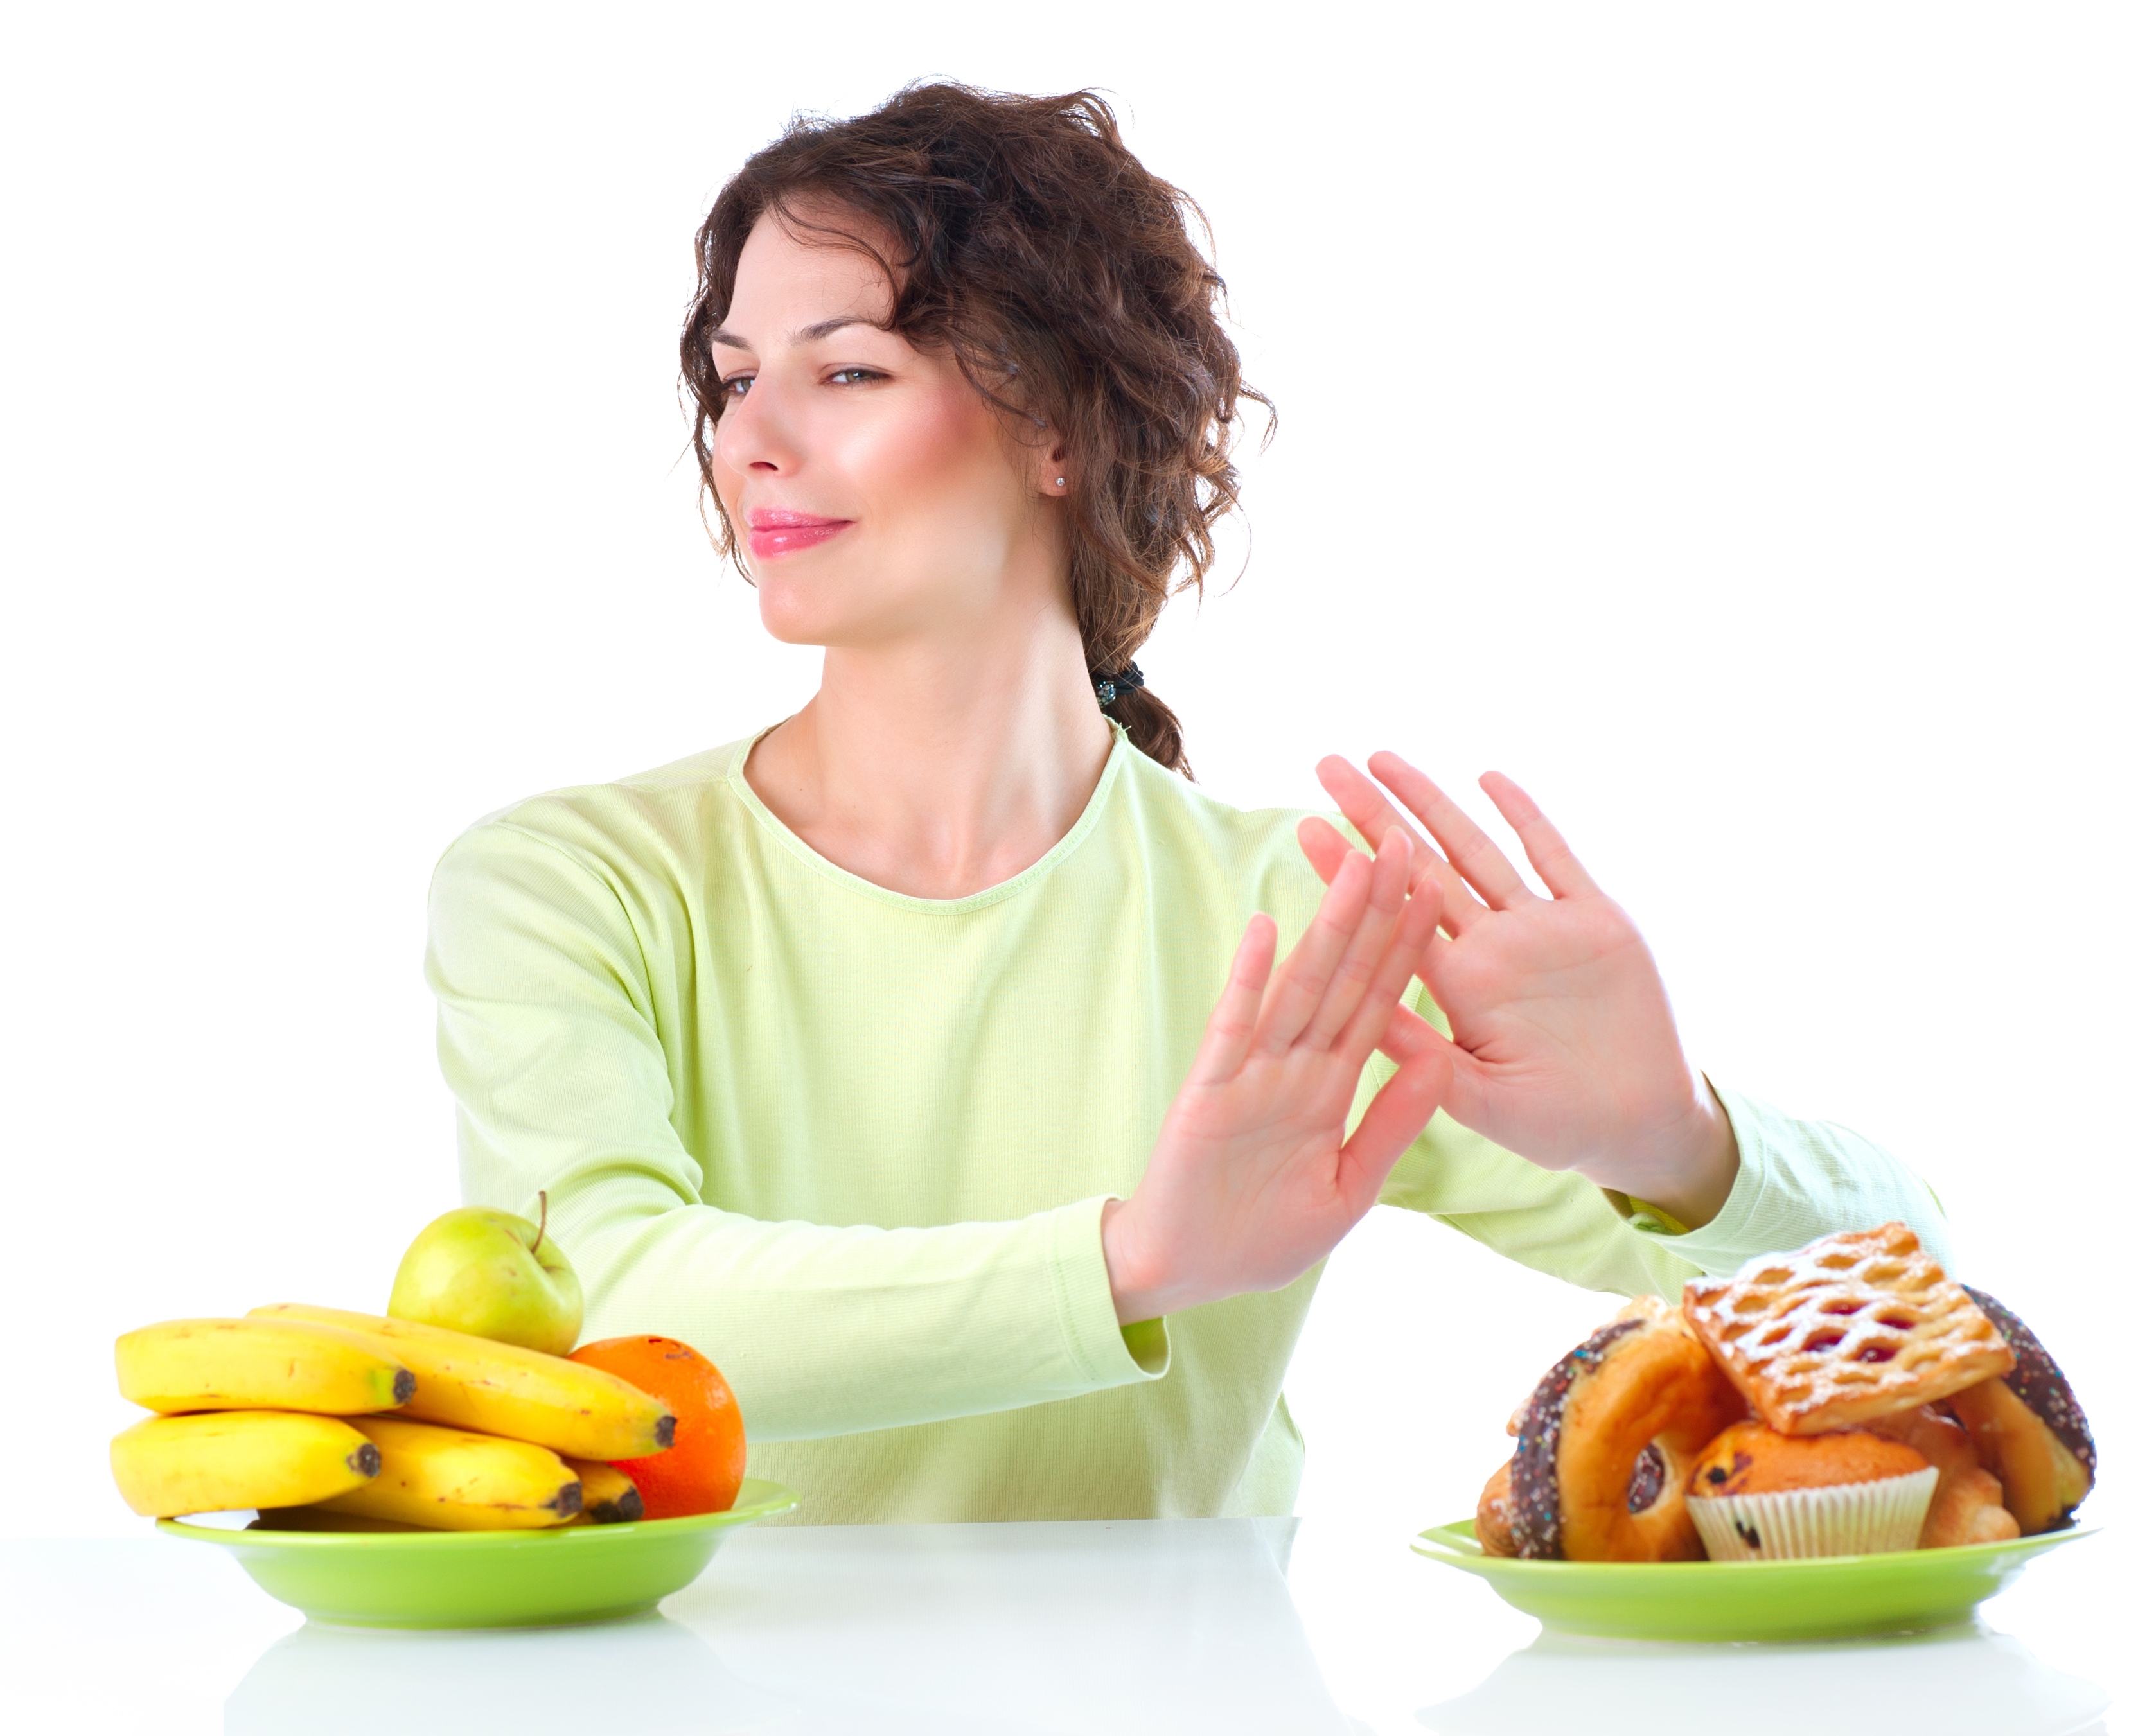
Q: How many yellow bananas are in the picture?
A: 5